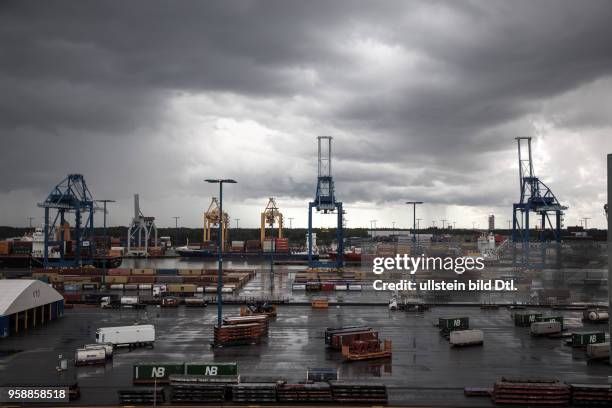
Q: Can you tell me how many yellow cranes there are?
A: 2